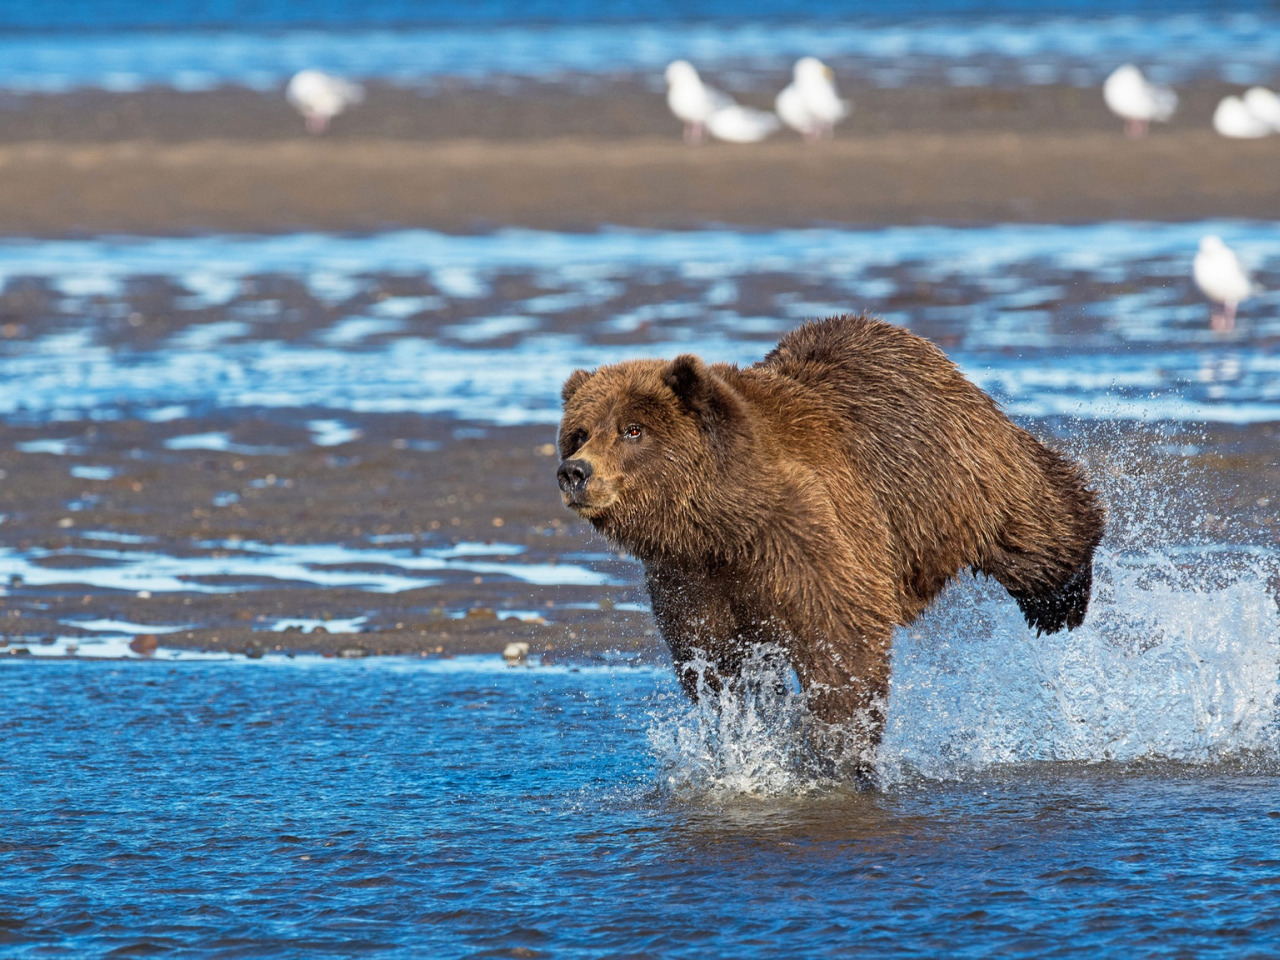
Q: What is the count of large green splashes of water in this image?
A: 0